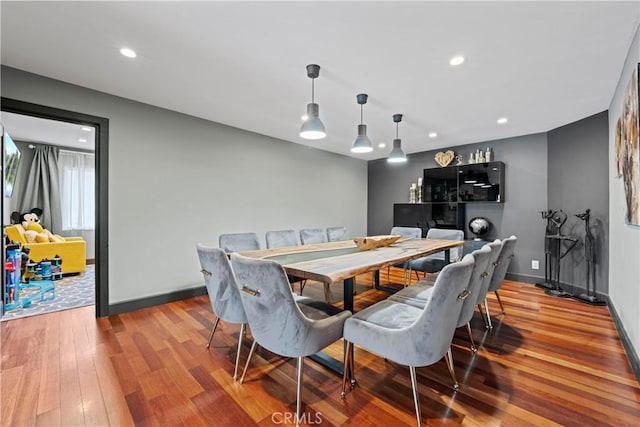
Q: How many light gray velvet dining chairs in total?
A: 12